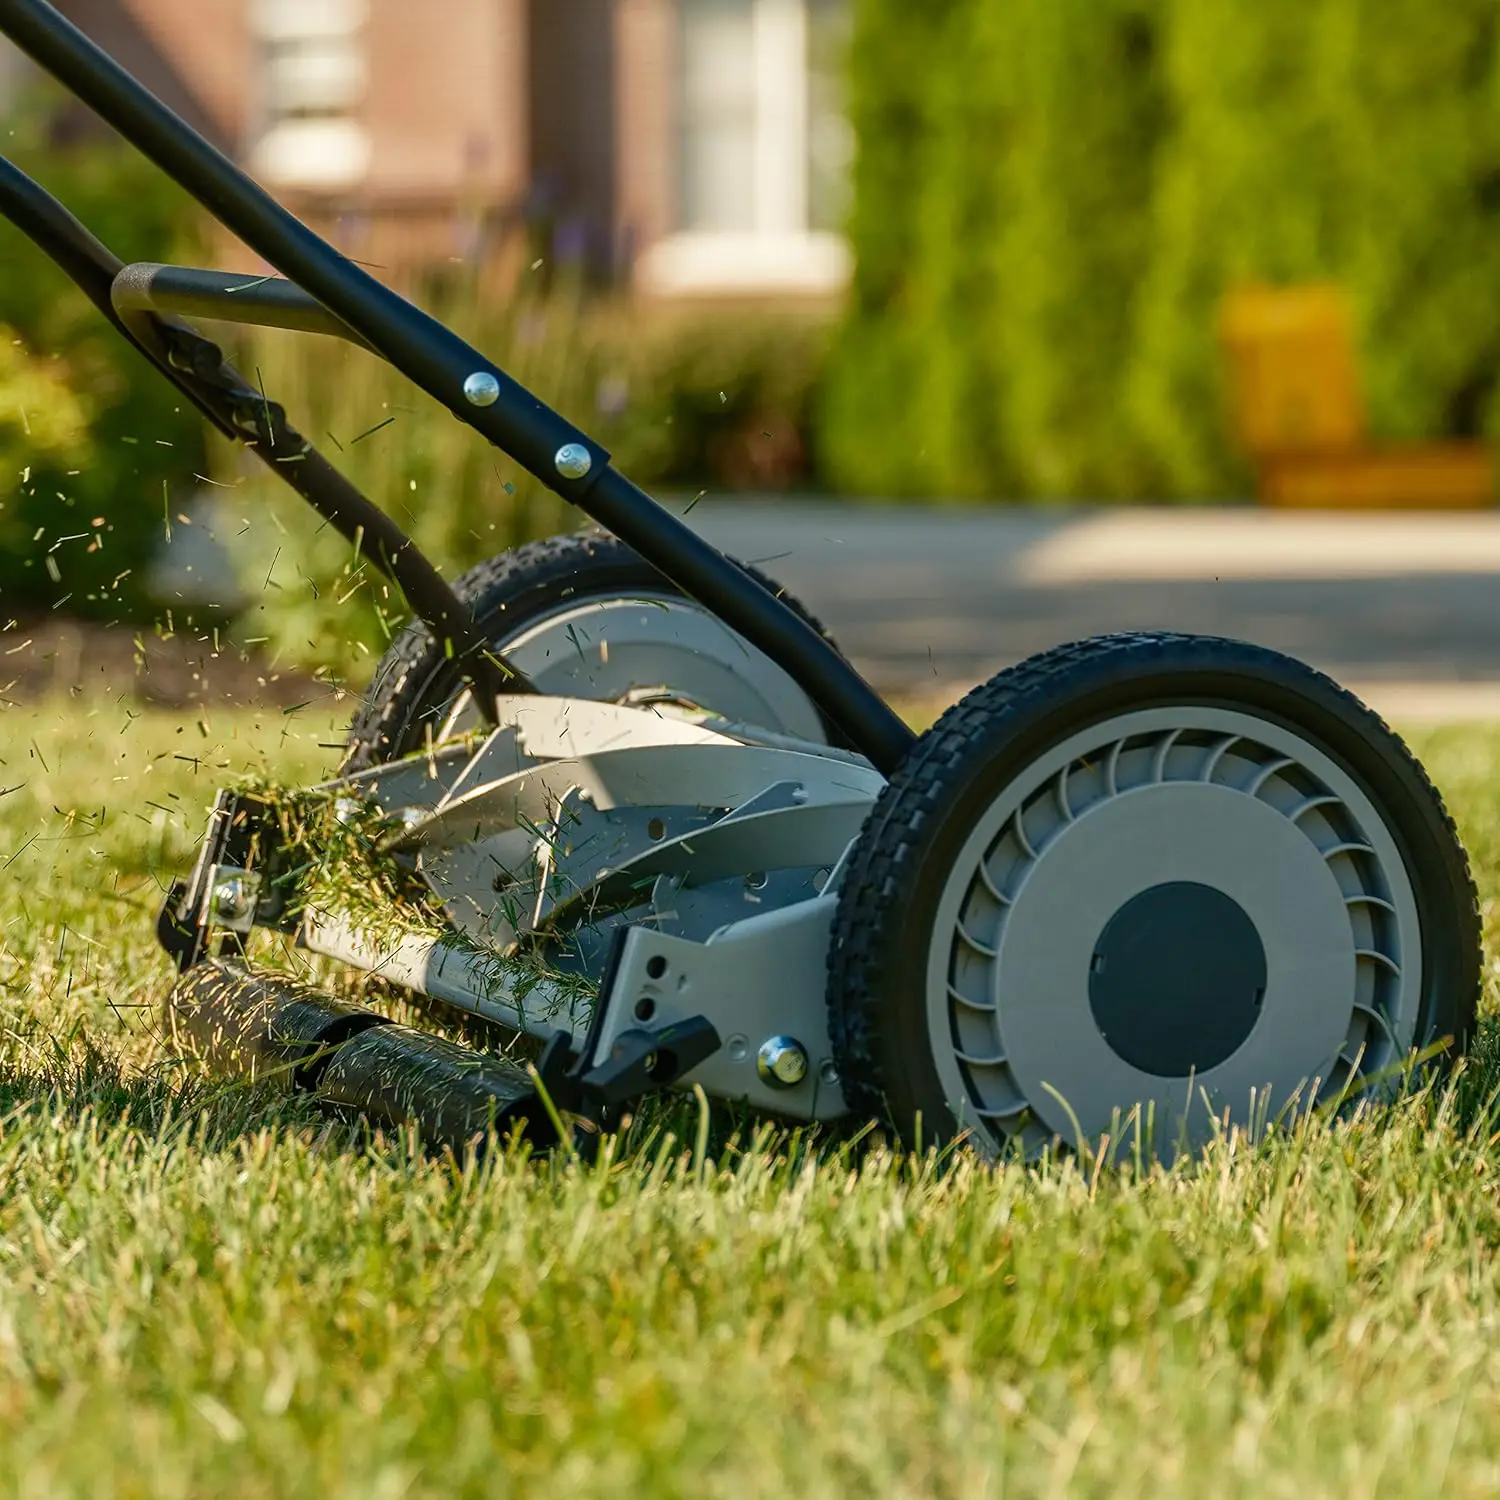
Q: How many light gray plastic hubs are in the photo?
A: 2